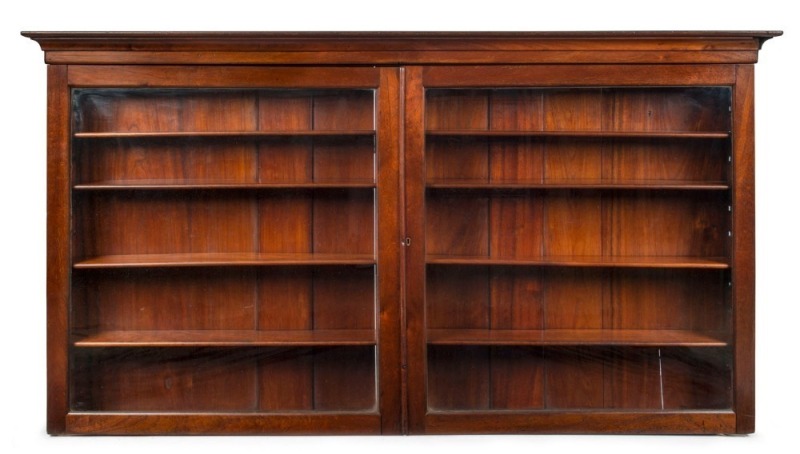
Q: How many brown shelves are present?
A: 8